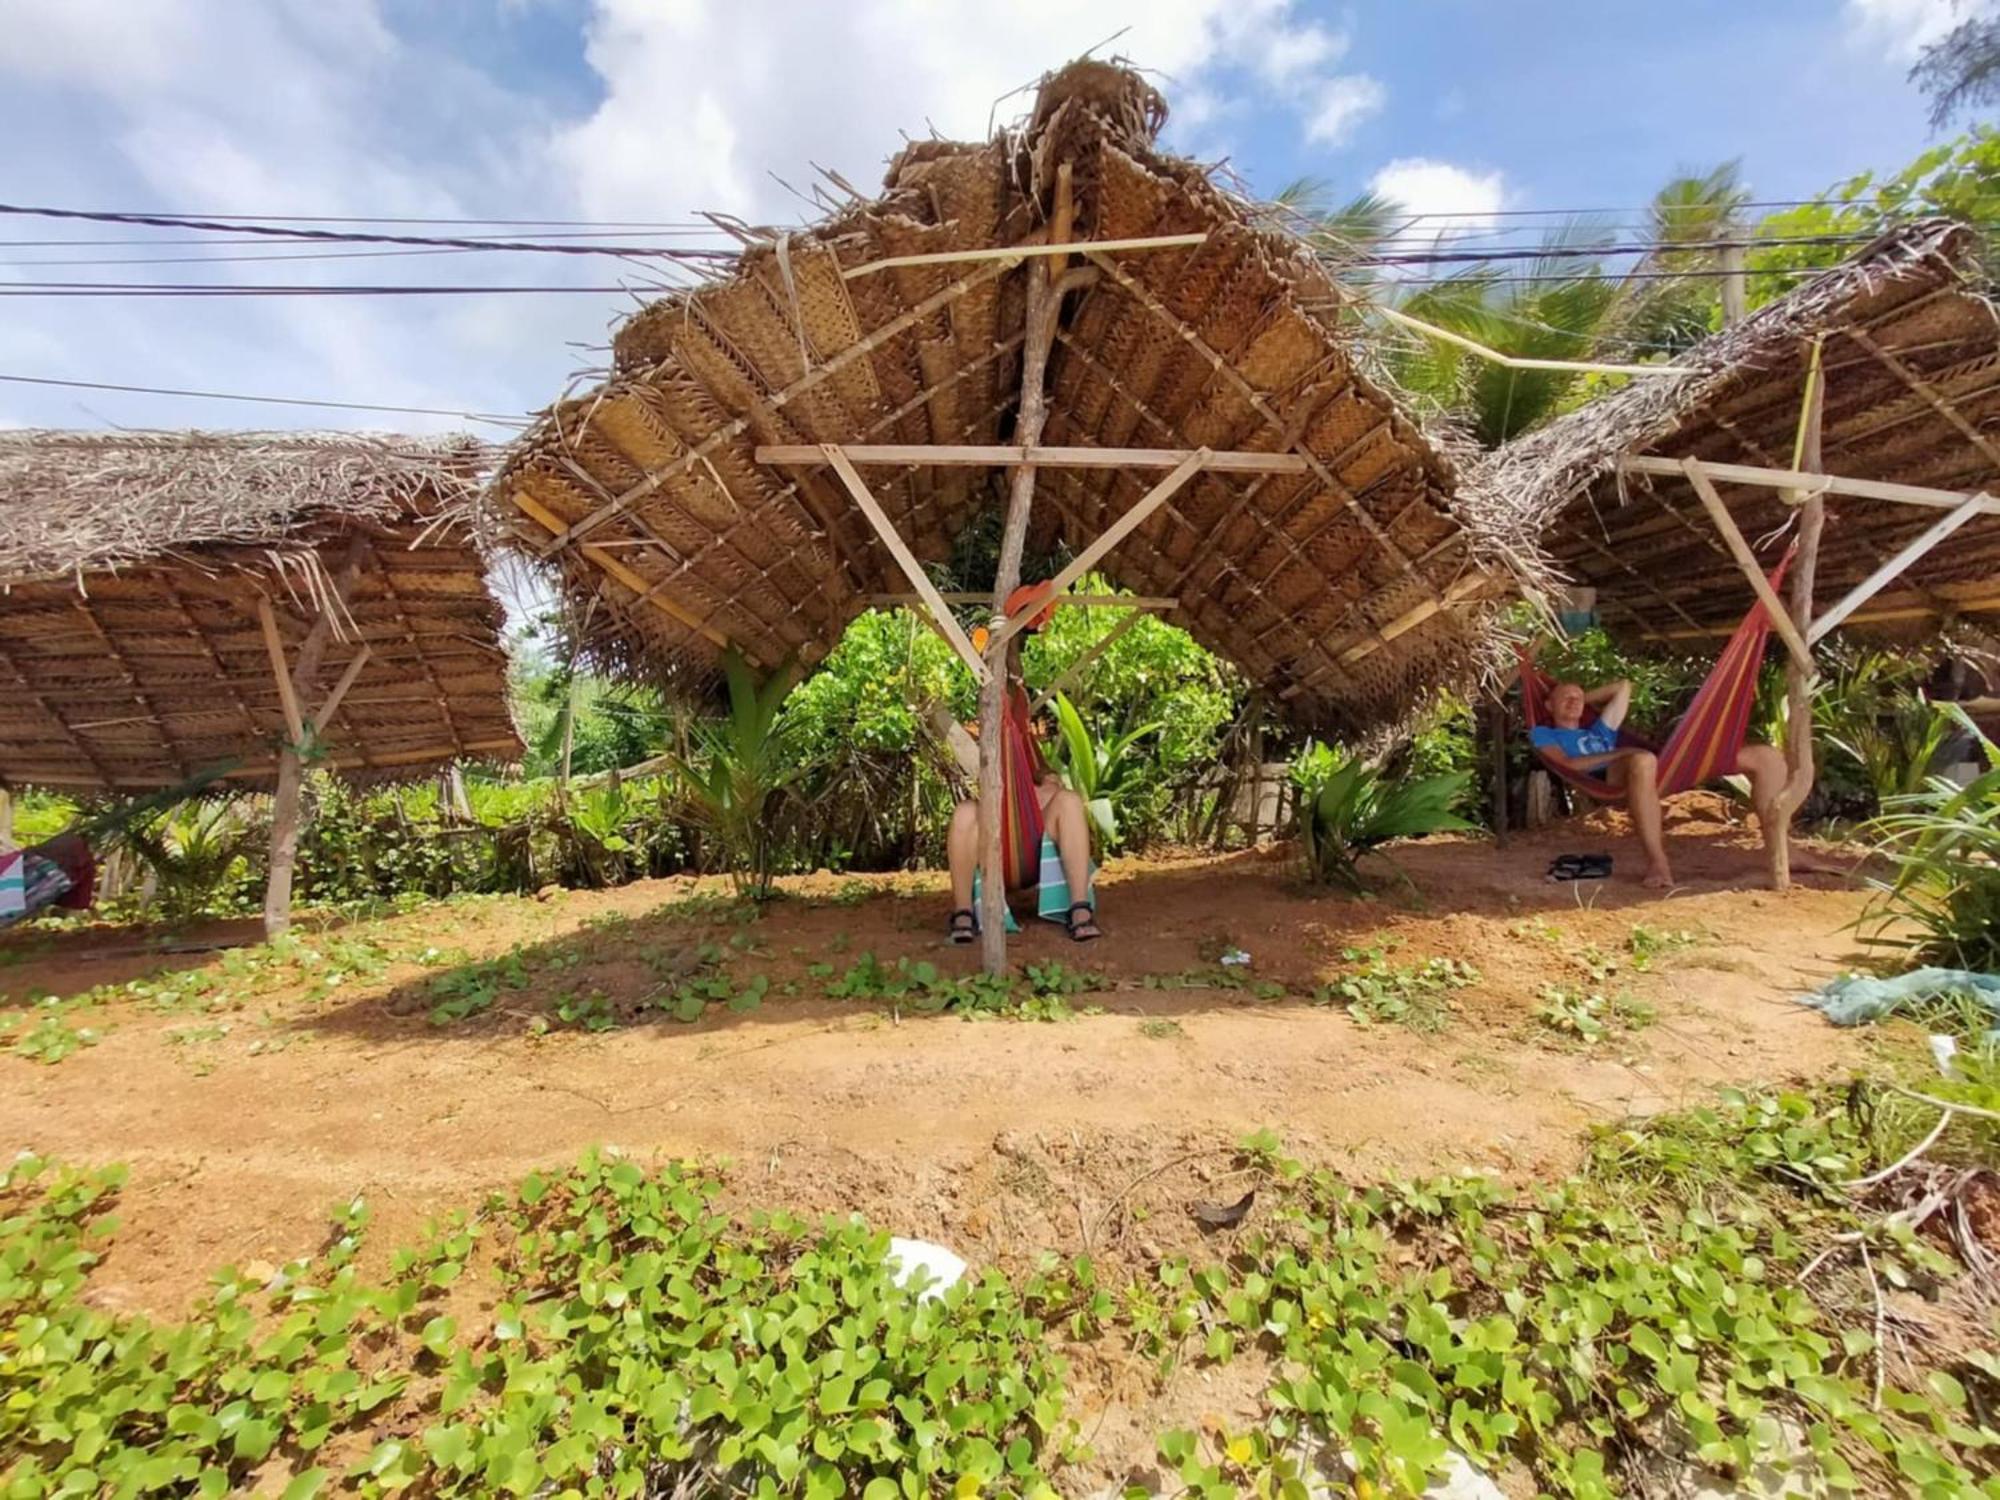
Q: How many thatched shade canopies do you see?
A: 3